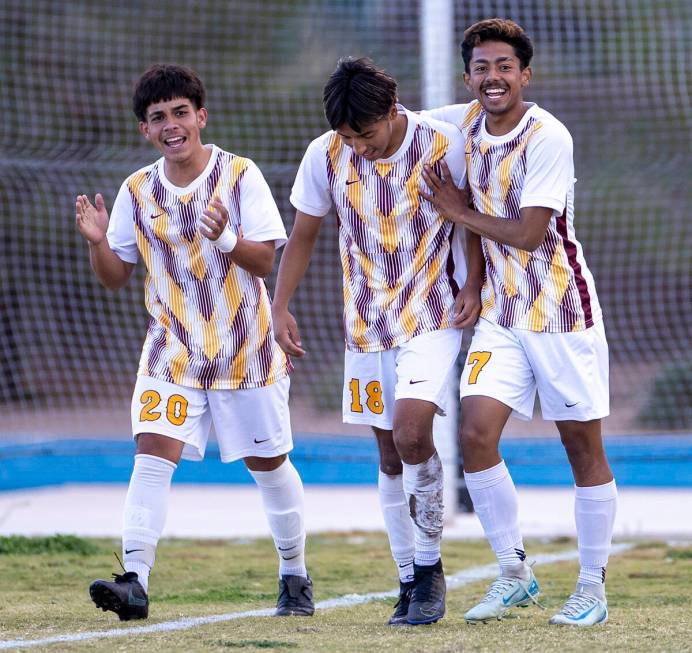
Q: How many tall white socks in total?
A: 6